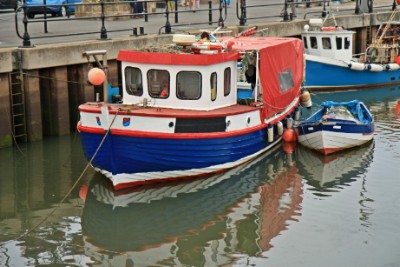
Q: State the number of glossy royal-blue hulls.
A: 1